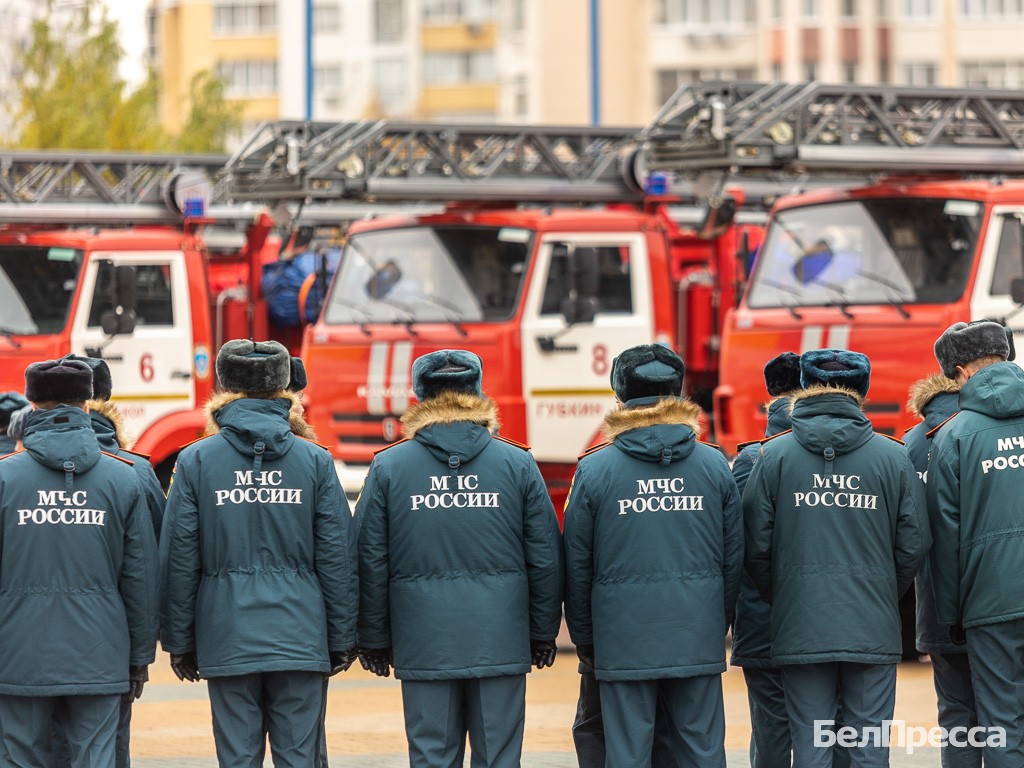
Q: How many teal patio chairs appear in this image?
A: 0